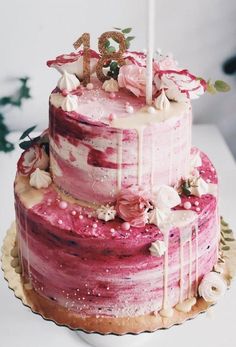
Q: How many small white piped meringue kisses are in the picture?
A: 10